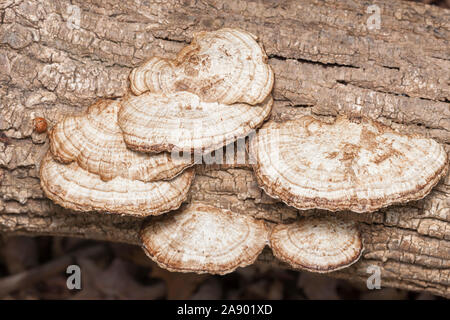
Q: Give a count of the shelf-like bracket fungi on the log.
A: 7